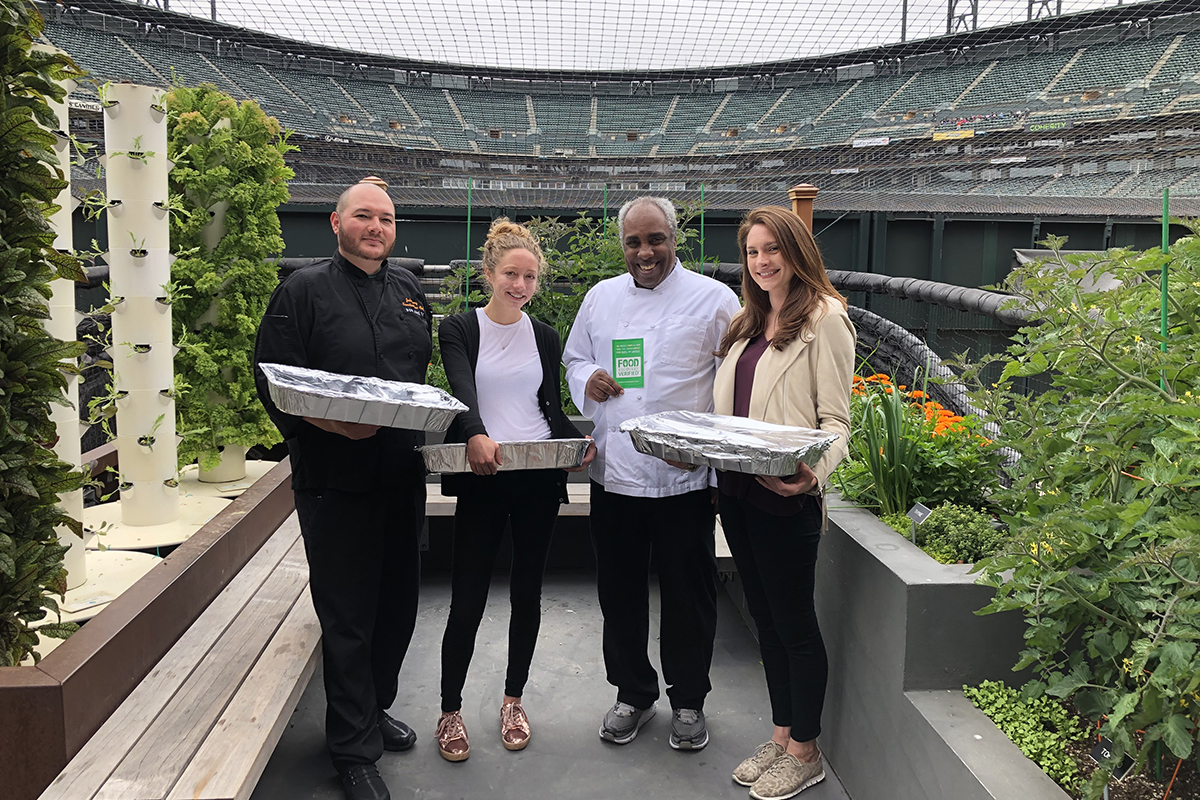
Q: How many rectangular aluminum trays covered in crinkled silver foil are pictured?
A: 3